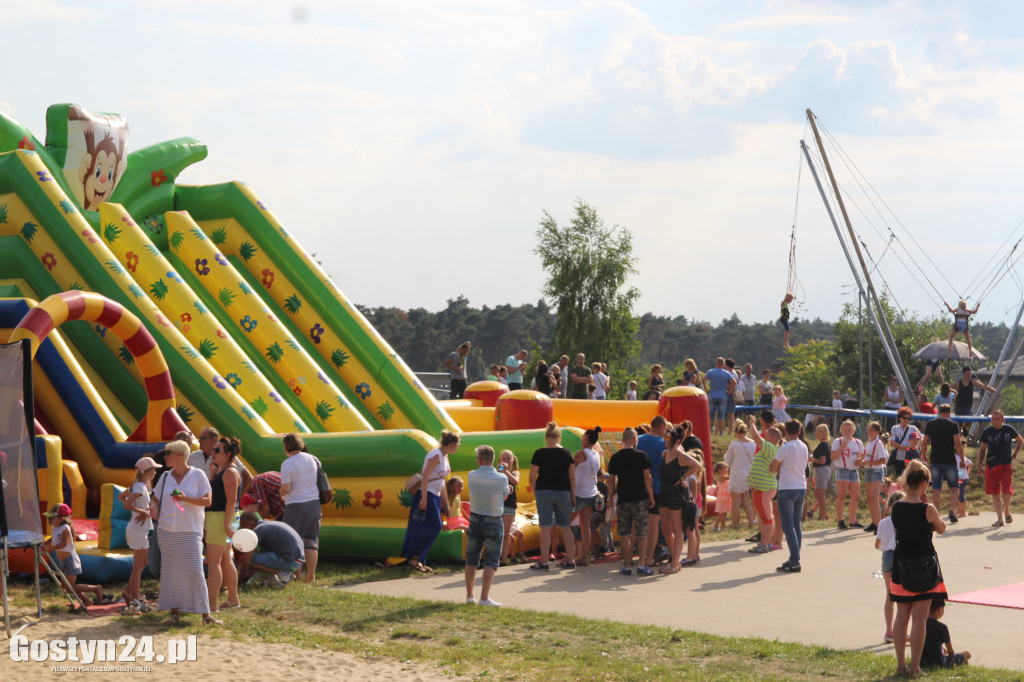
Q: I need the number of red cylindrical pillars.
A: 3